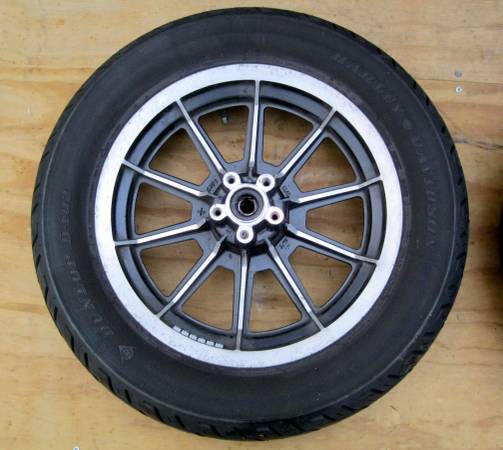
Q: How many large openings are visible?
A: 10